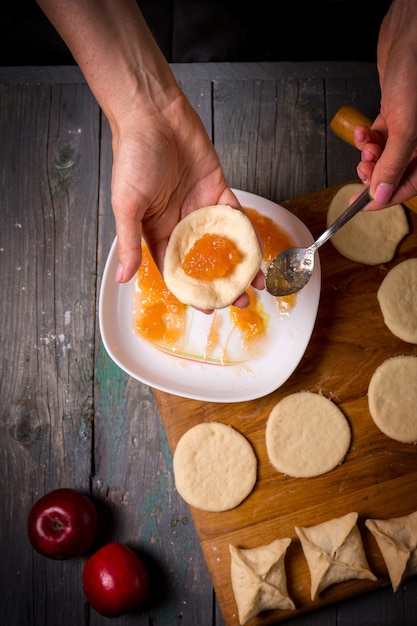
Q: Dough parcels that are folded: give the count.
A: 3